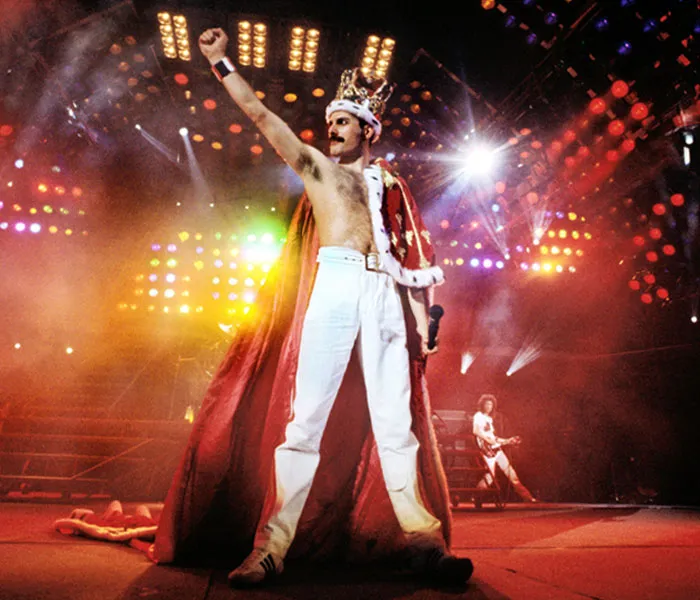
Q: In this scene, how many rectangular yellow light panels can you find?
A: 4